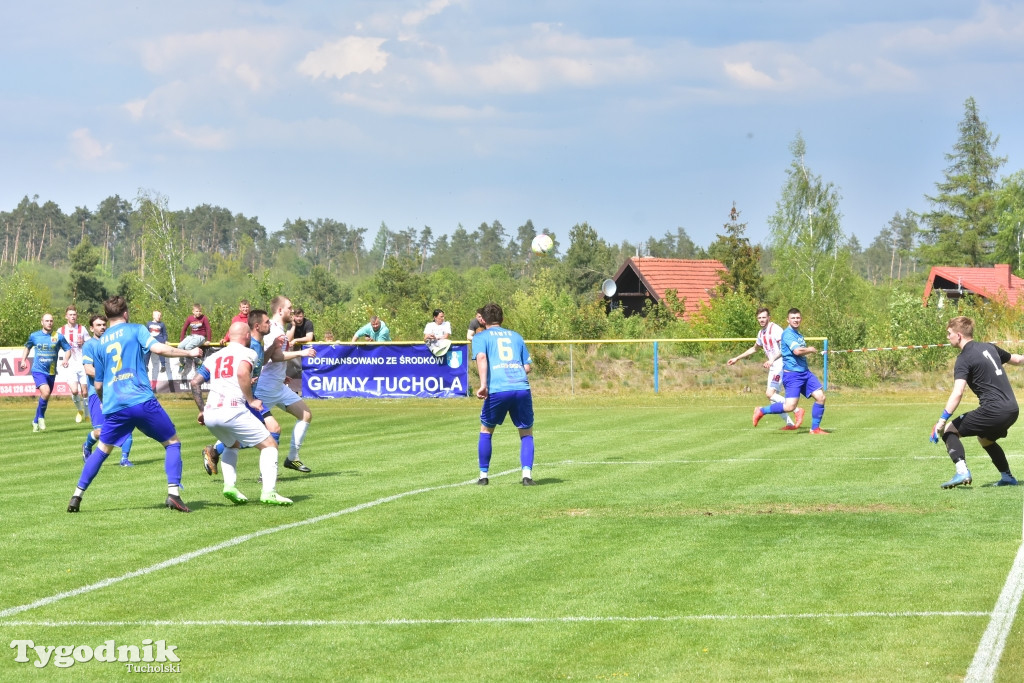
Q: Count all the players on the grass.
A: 11